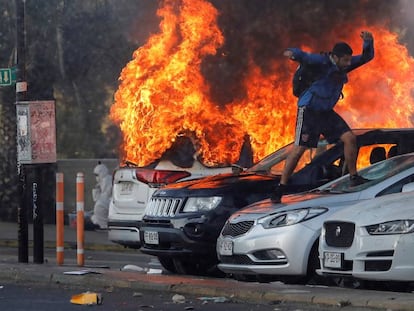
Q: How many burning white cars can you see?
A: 1